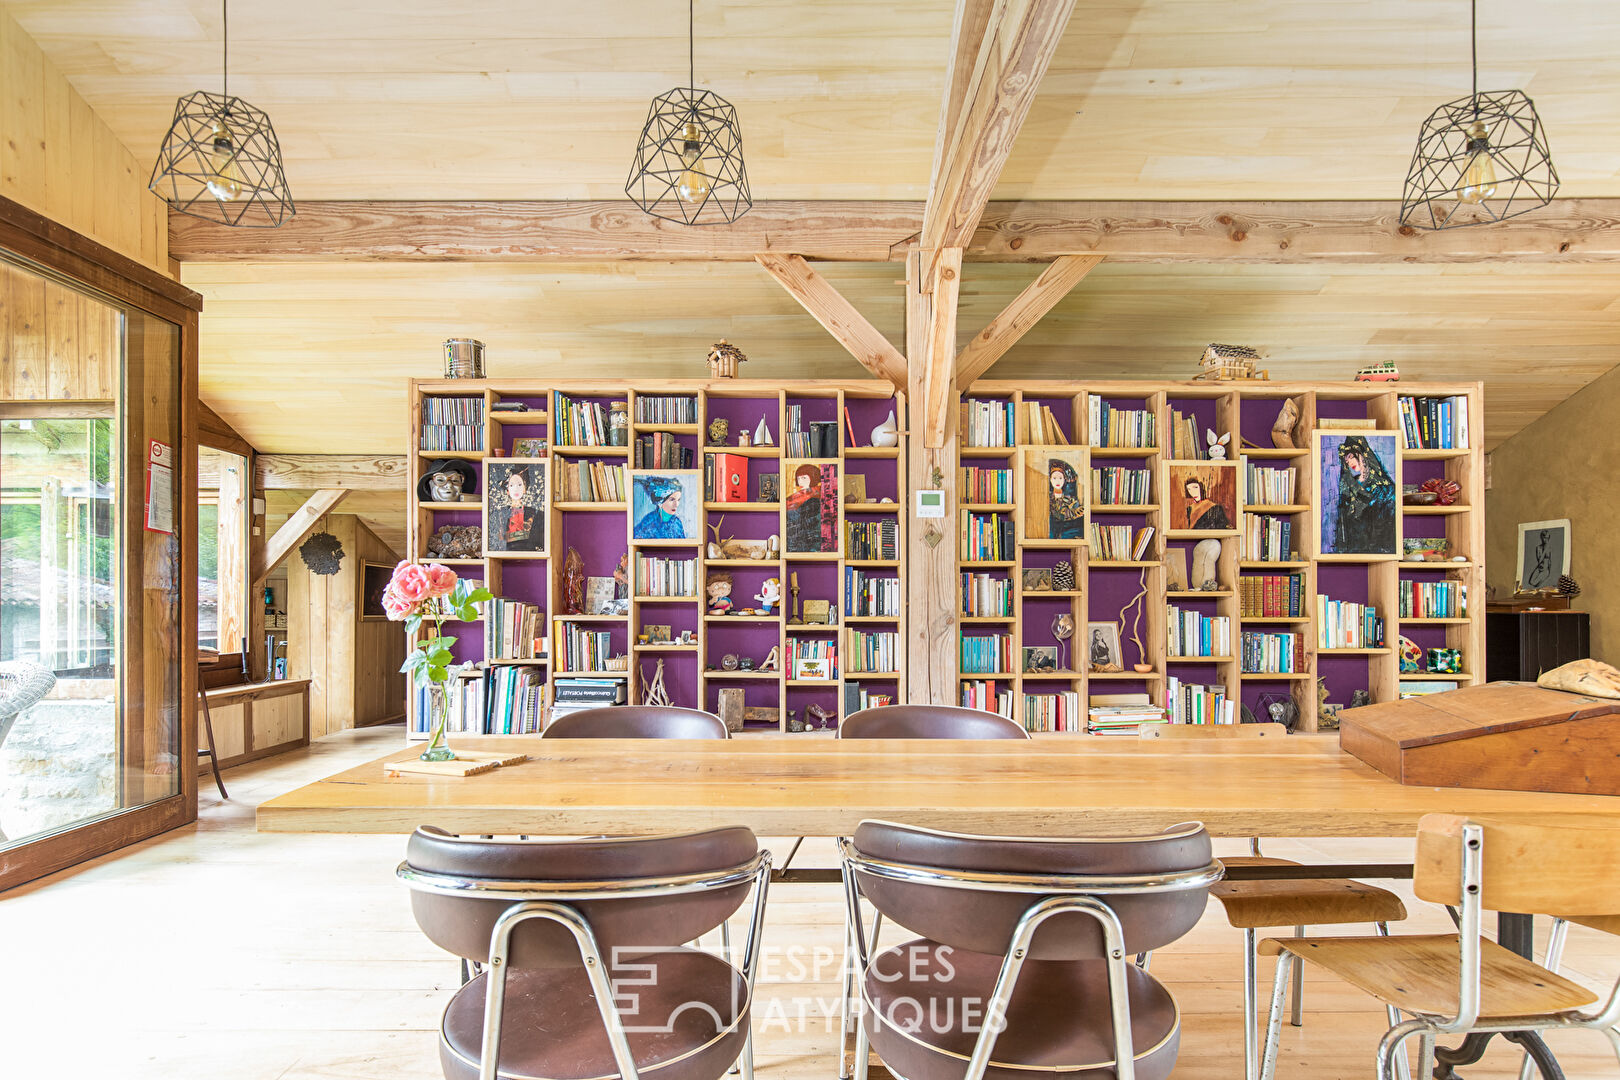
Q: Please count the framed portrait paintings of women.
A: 6